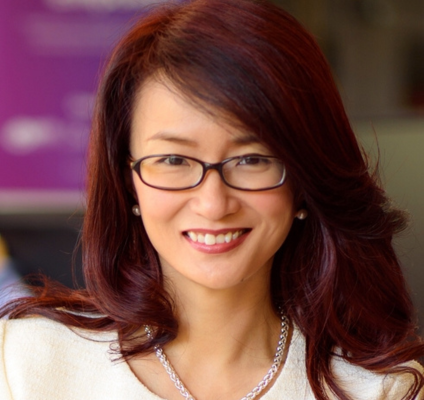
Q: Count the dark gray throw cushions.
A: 0